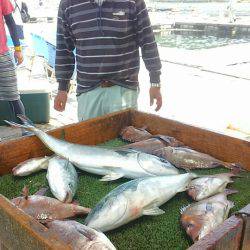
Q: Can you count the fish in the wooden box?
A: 11